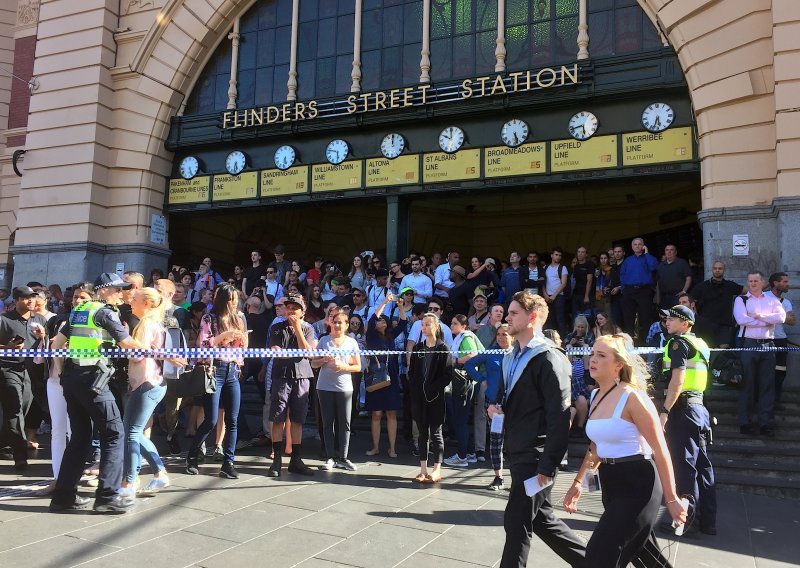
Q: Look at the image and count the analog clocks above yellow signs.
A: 9